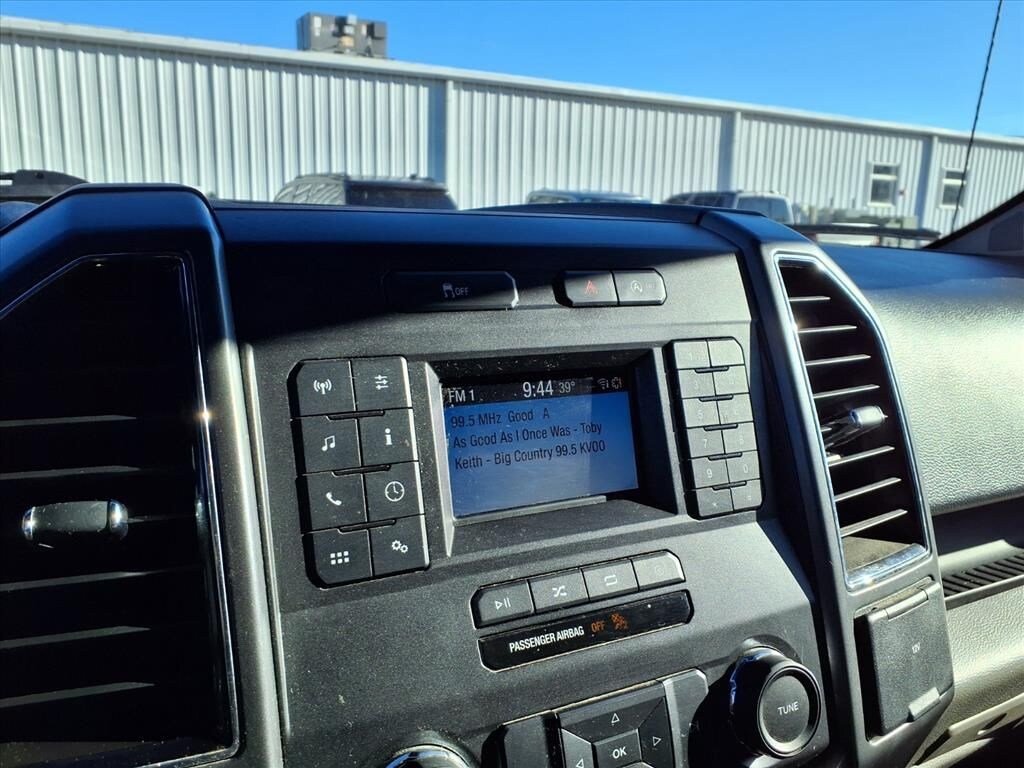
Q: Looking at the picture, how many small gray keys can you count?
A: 12